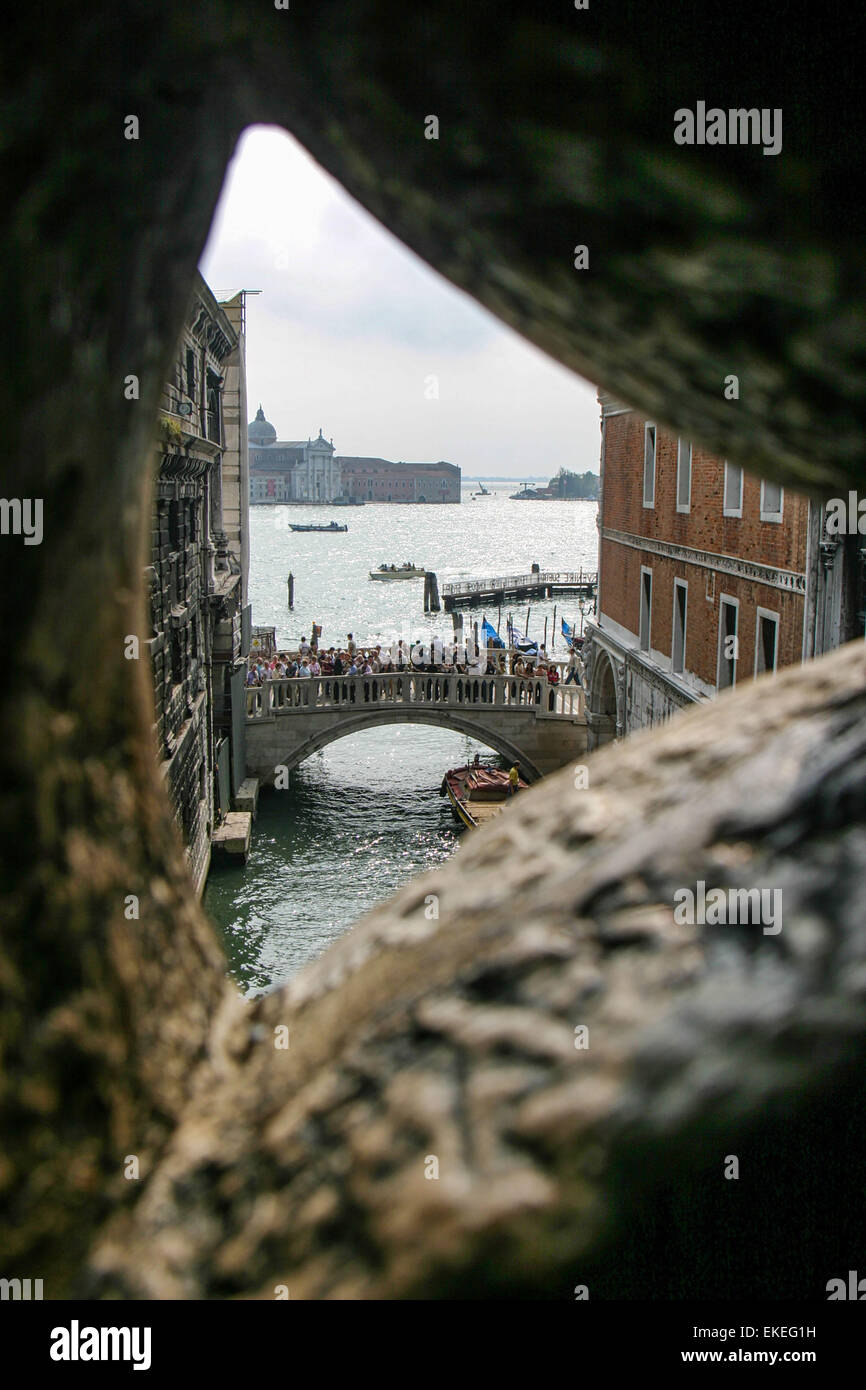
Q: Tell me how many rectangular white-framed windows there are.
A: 8